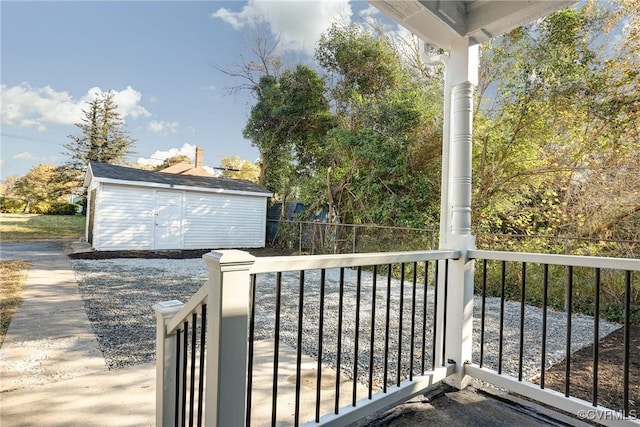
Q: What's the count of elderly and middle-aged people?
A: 0